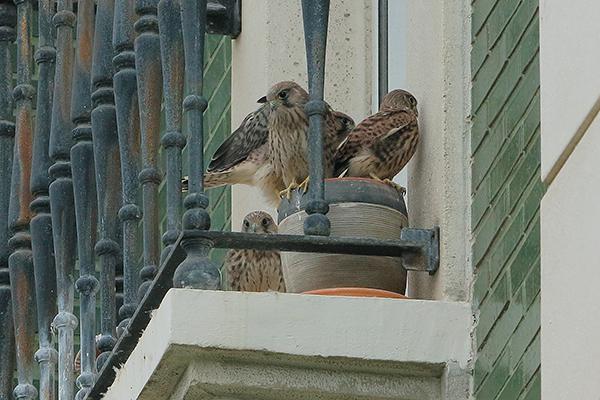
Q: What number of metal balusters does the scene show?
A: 11